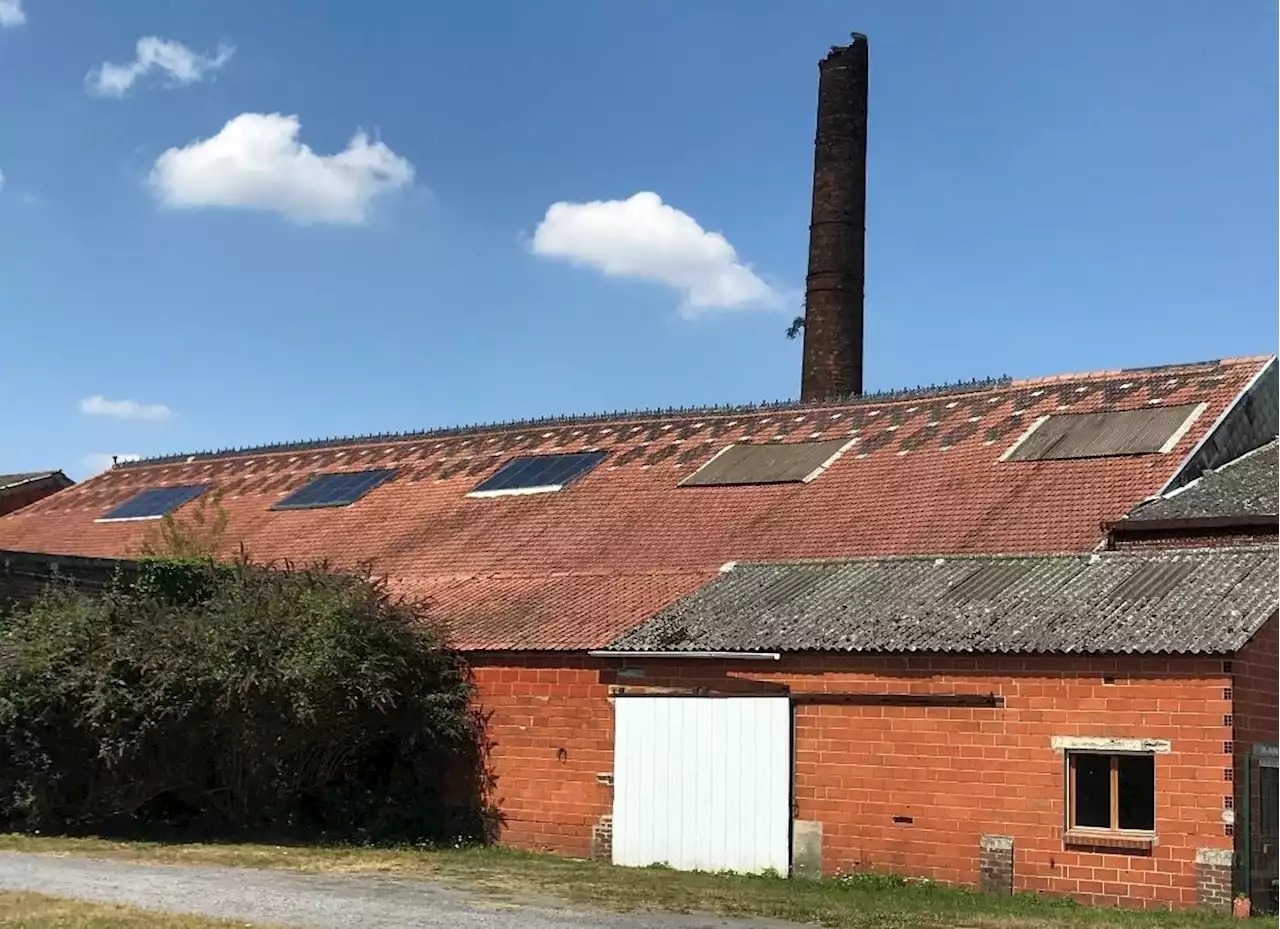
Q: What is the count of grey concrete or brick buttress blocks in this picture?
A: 4